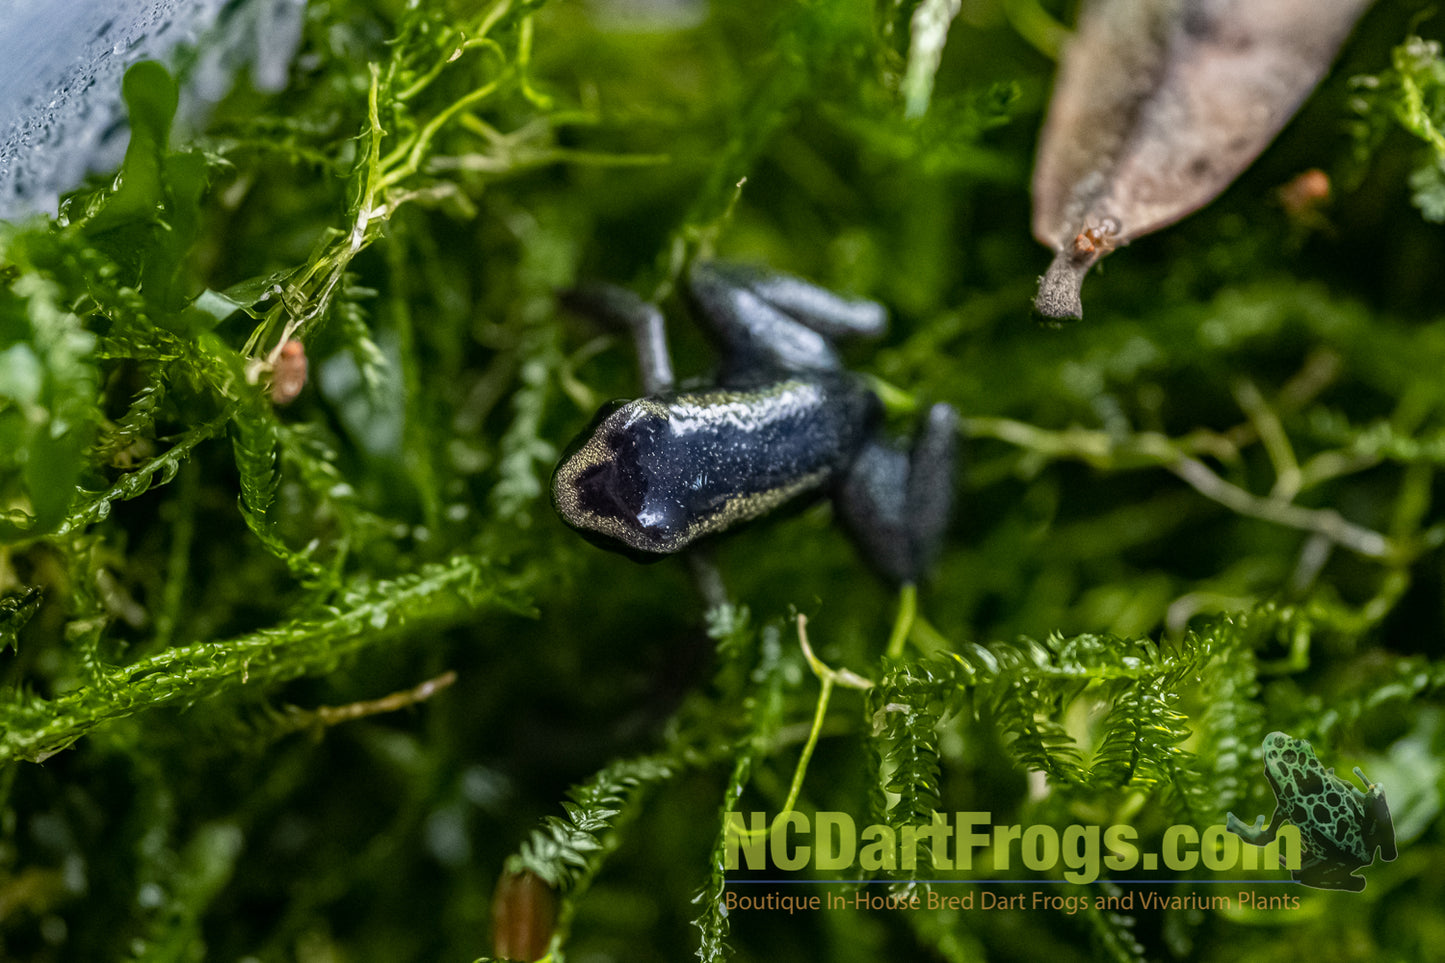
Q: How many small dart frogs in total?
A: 1